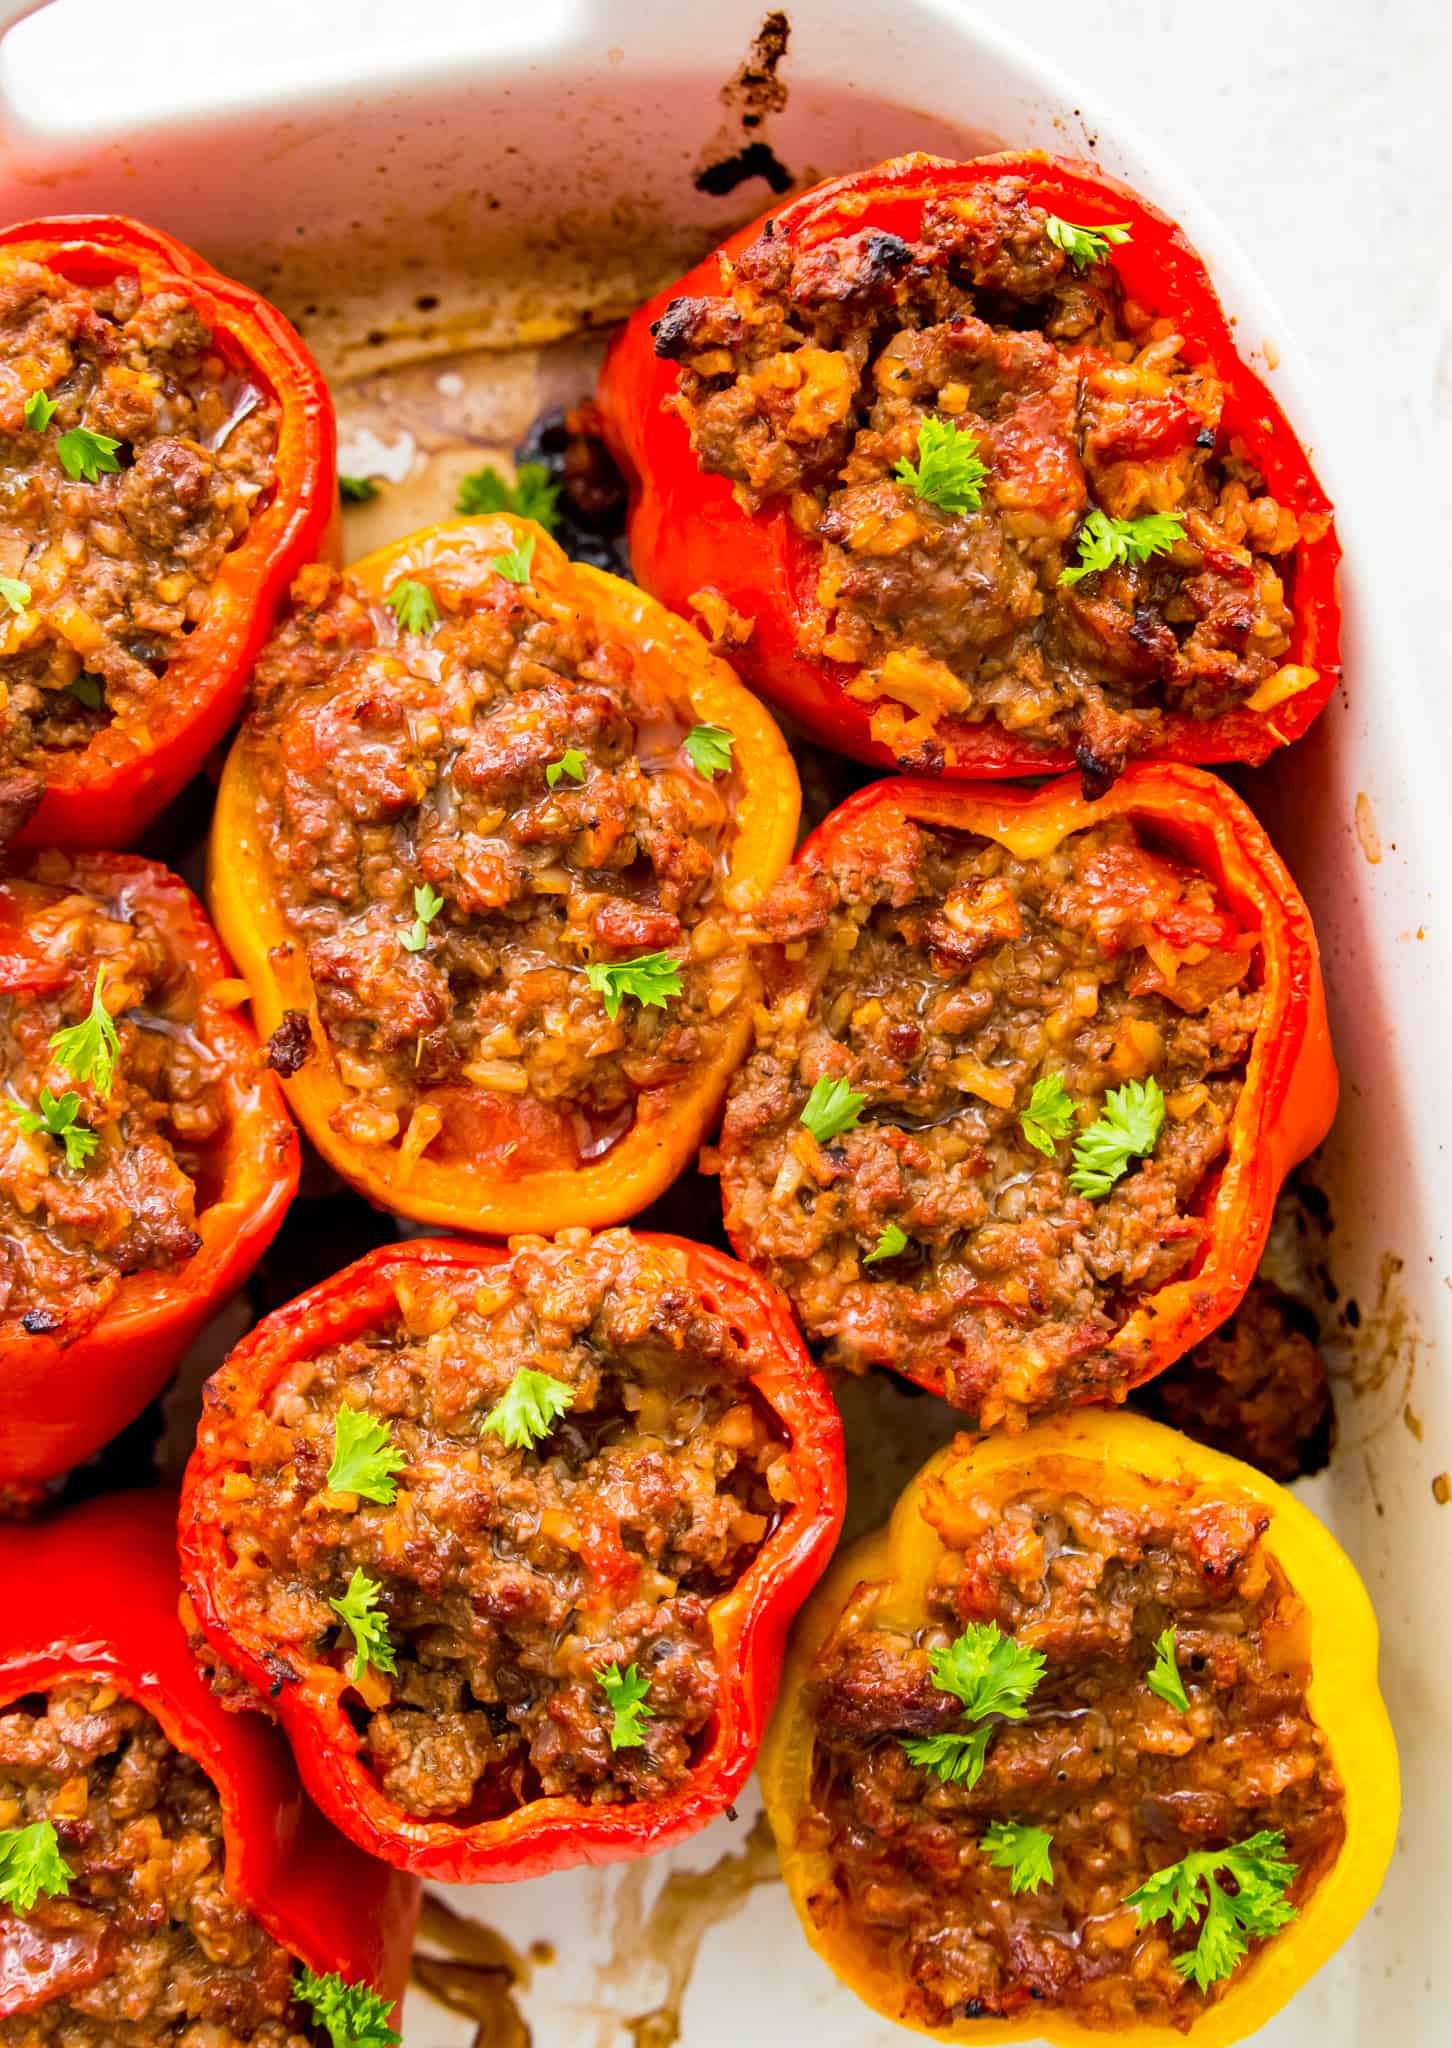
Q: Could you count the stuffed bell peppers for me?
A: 8